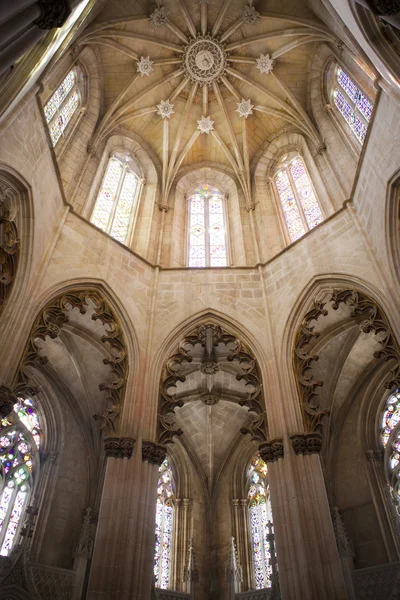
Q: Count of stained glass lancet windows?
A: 9